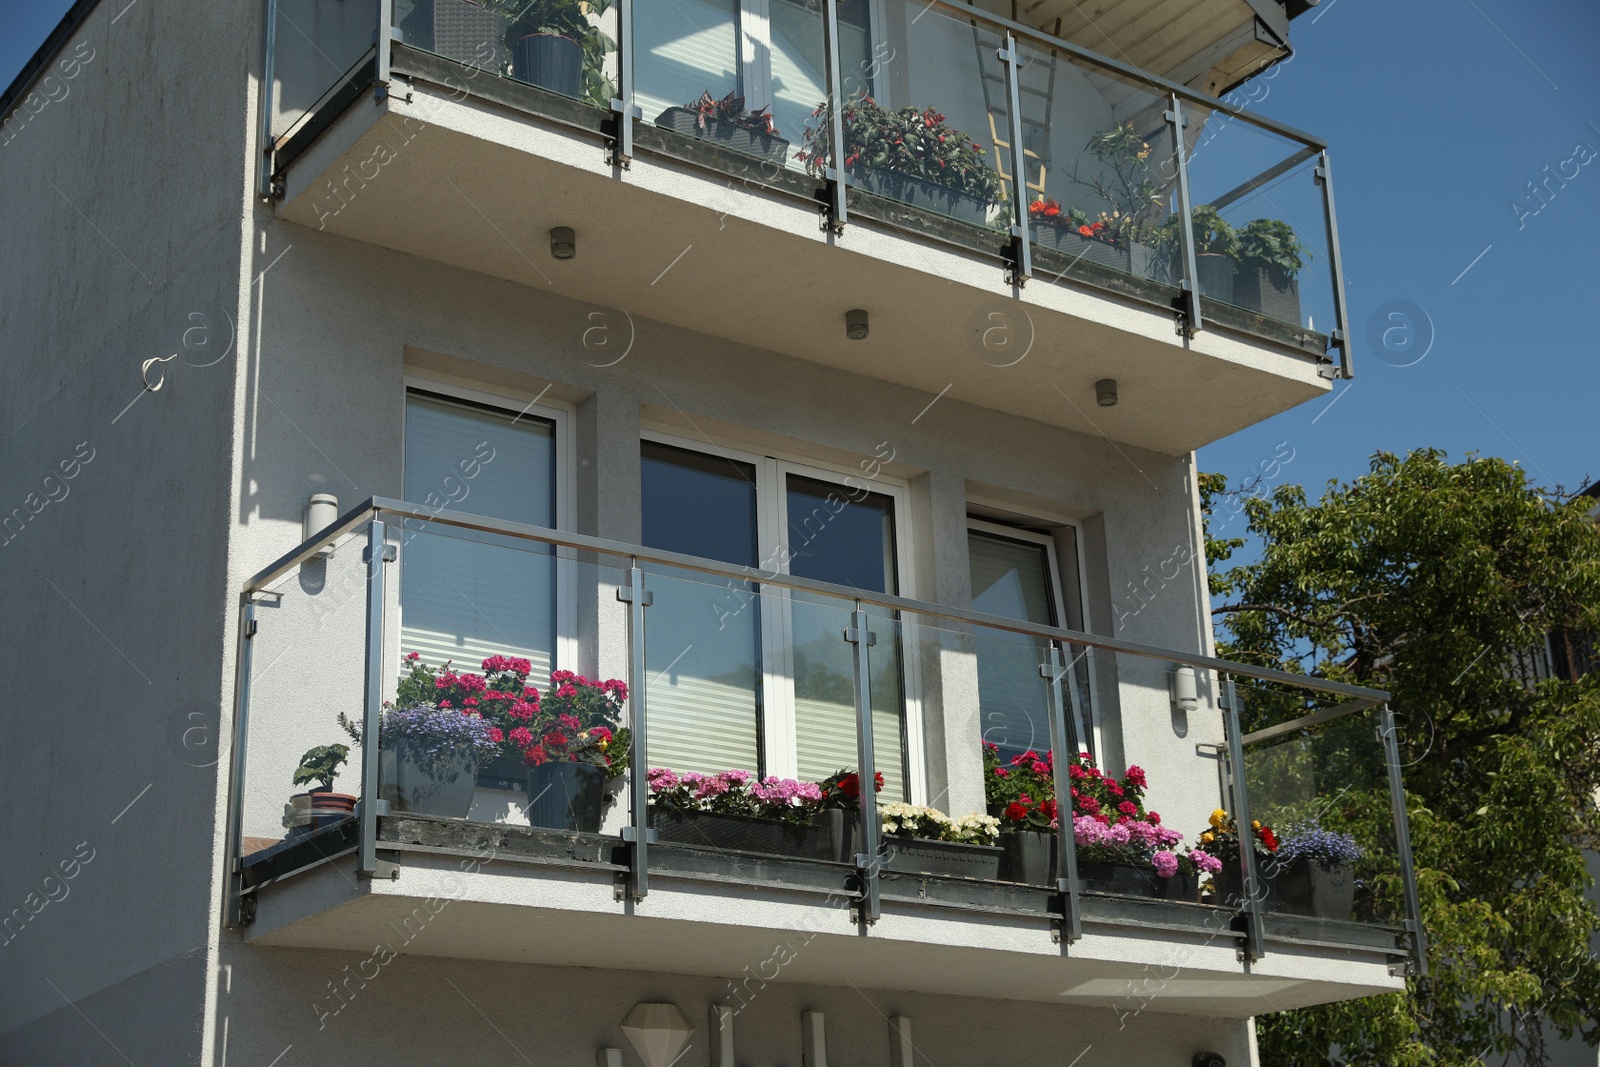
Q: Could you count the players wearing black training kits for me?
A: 0